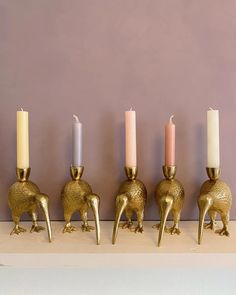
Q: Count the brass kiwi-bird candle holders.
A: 5